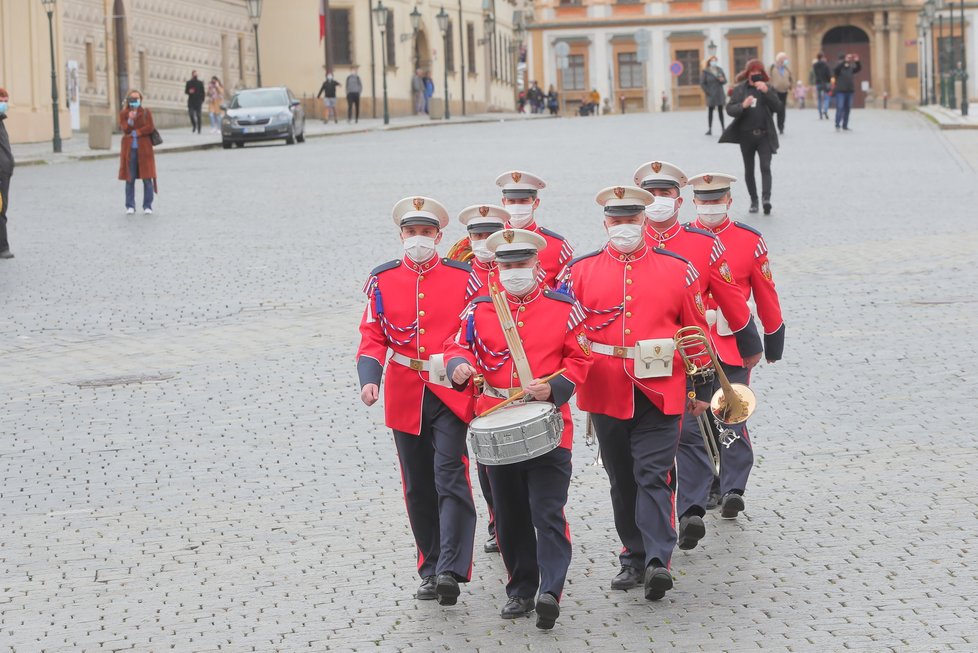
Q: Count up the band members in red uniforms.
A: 7